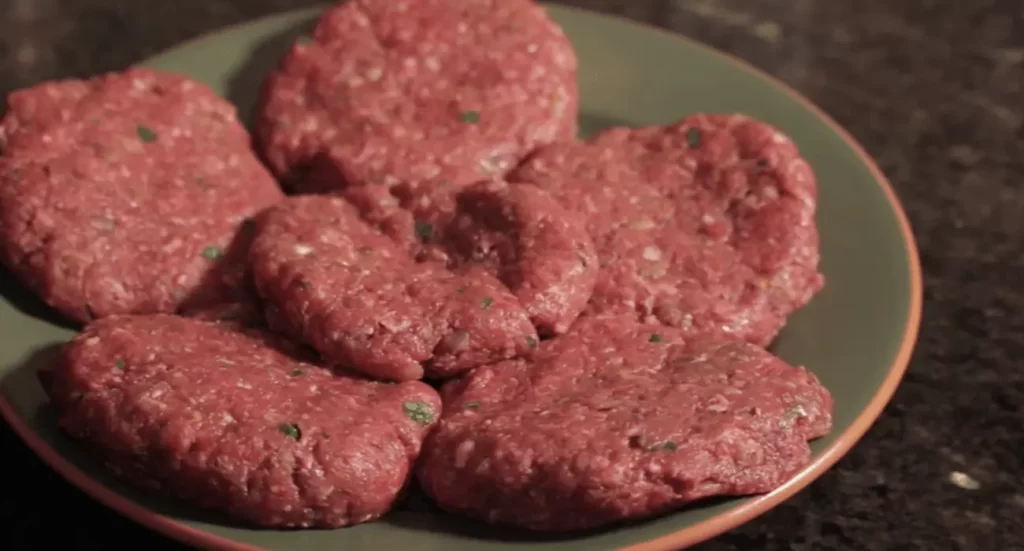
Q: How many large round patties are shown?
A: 6